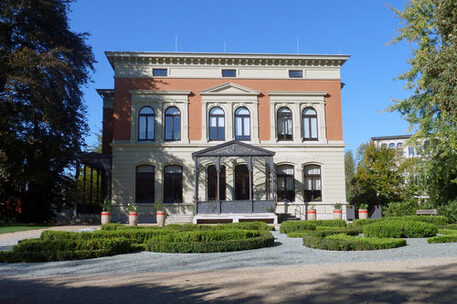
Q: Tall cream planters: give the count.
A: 6